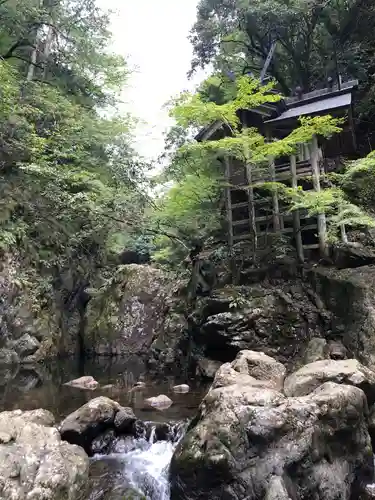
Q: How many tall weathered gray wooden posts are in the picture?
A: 5